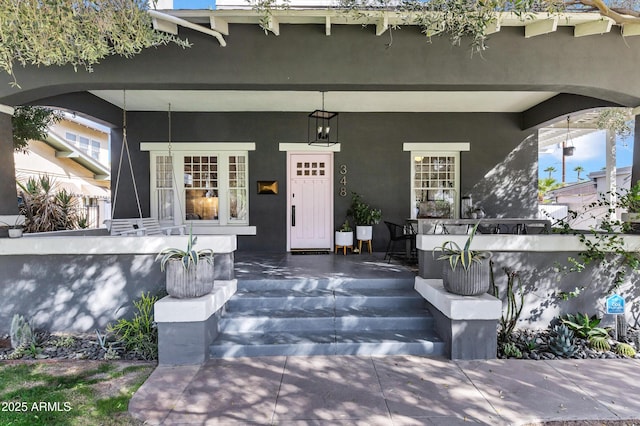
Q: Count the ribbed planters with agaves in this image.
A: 2